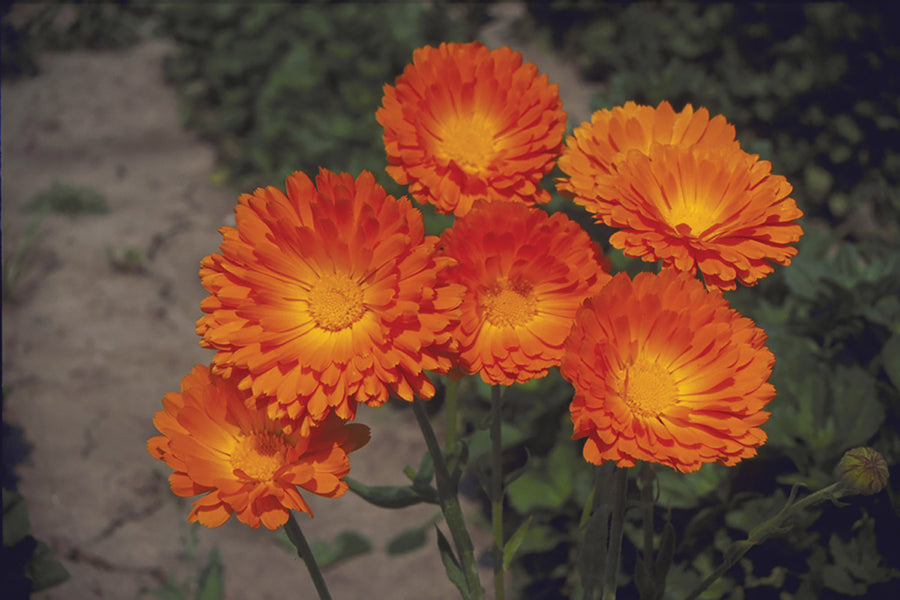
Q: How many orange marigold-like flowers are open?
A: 7